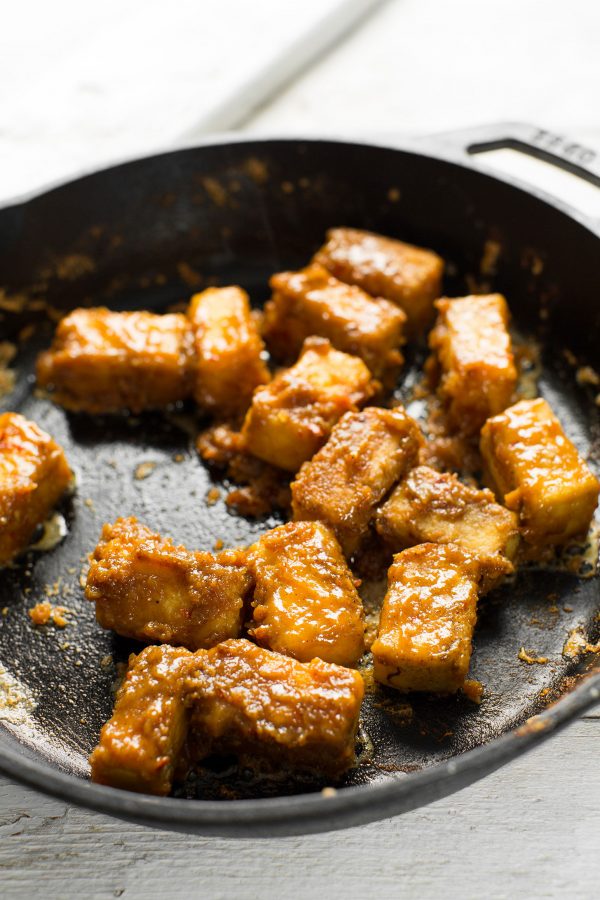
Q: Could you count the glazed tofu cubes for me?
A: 15